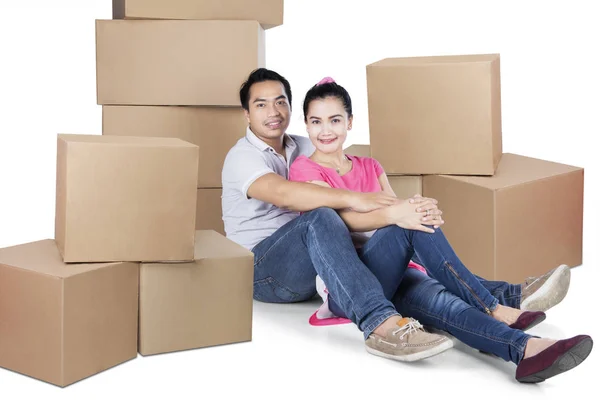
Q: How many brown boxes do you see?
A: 10